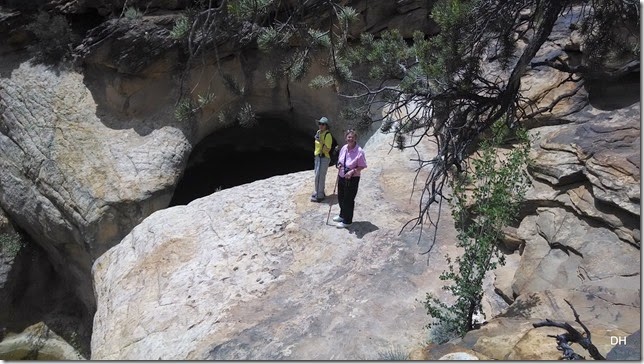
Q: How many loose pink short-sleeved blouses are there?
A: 1